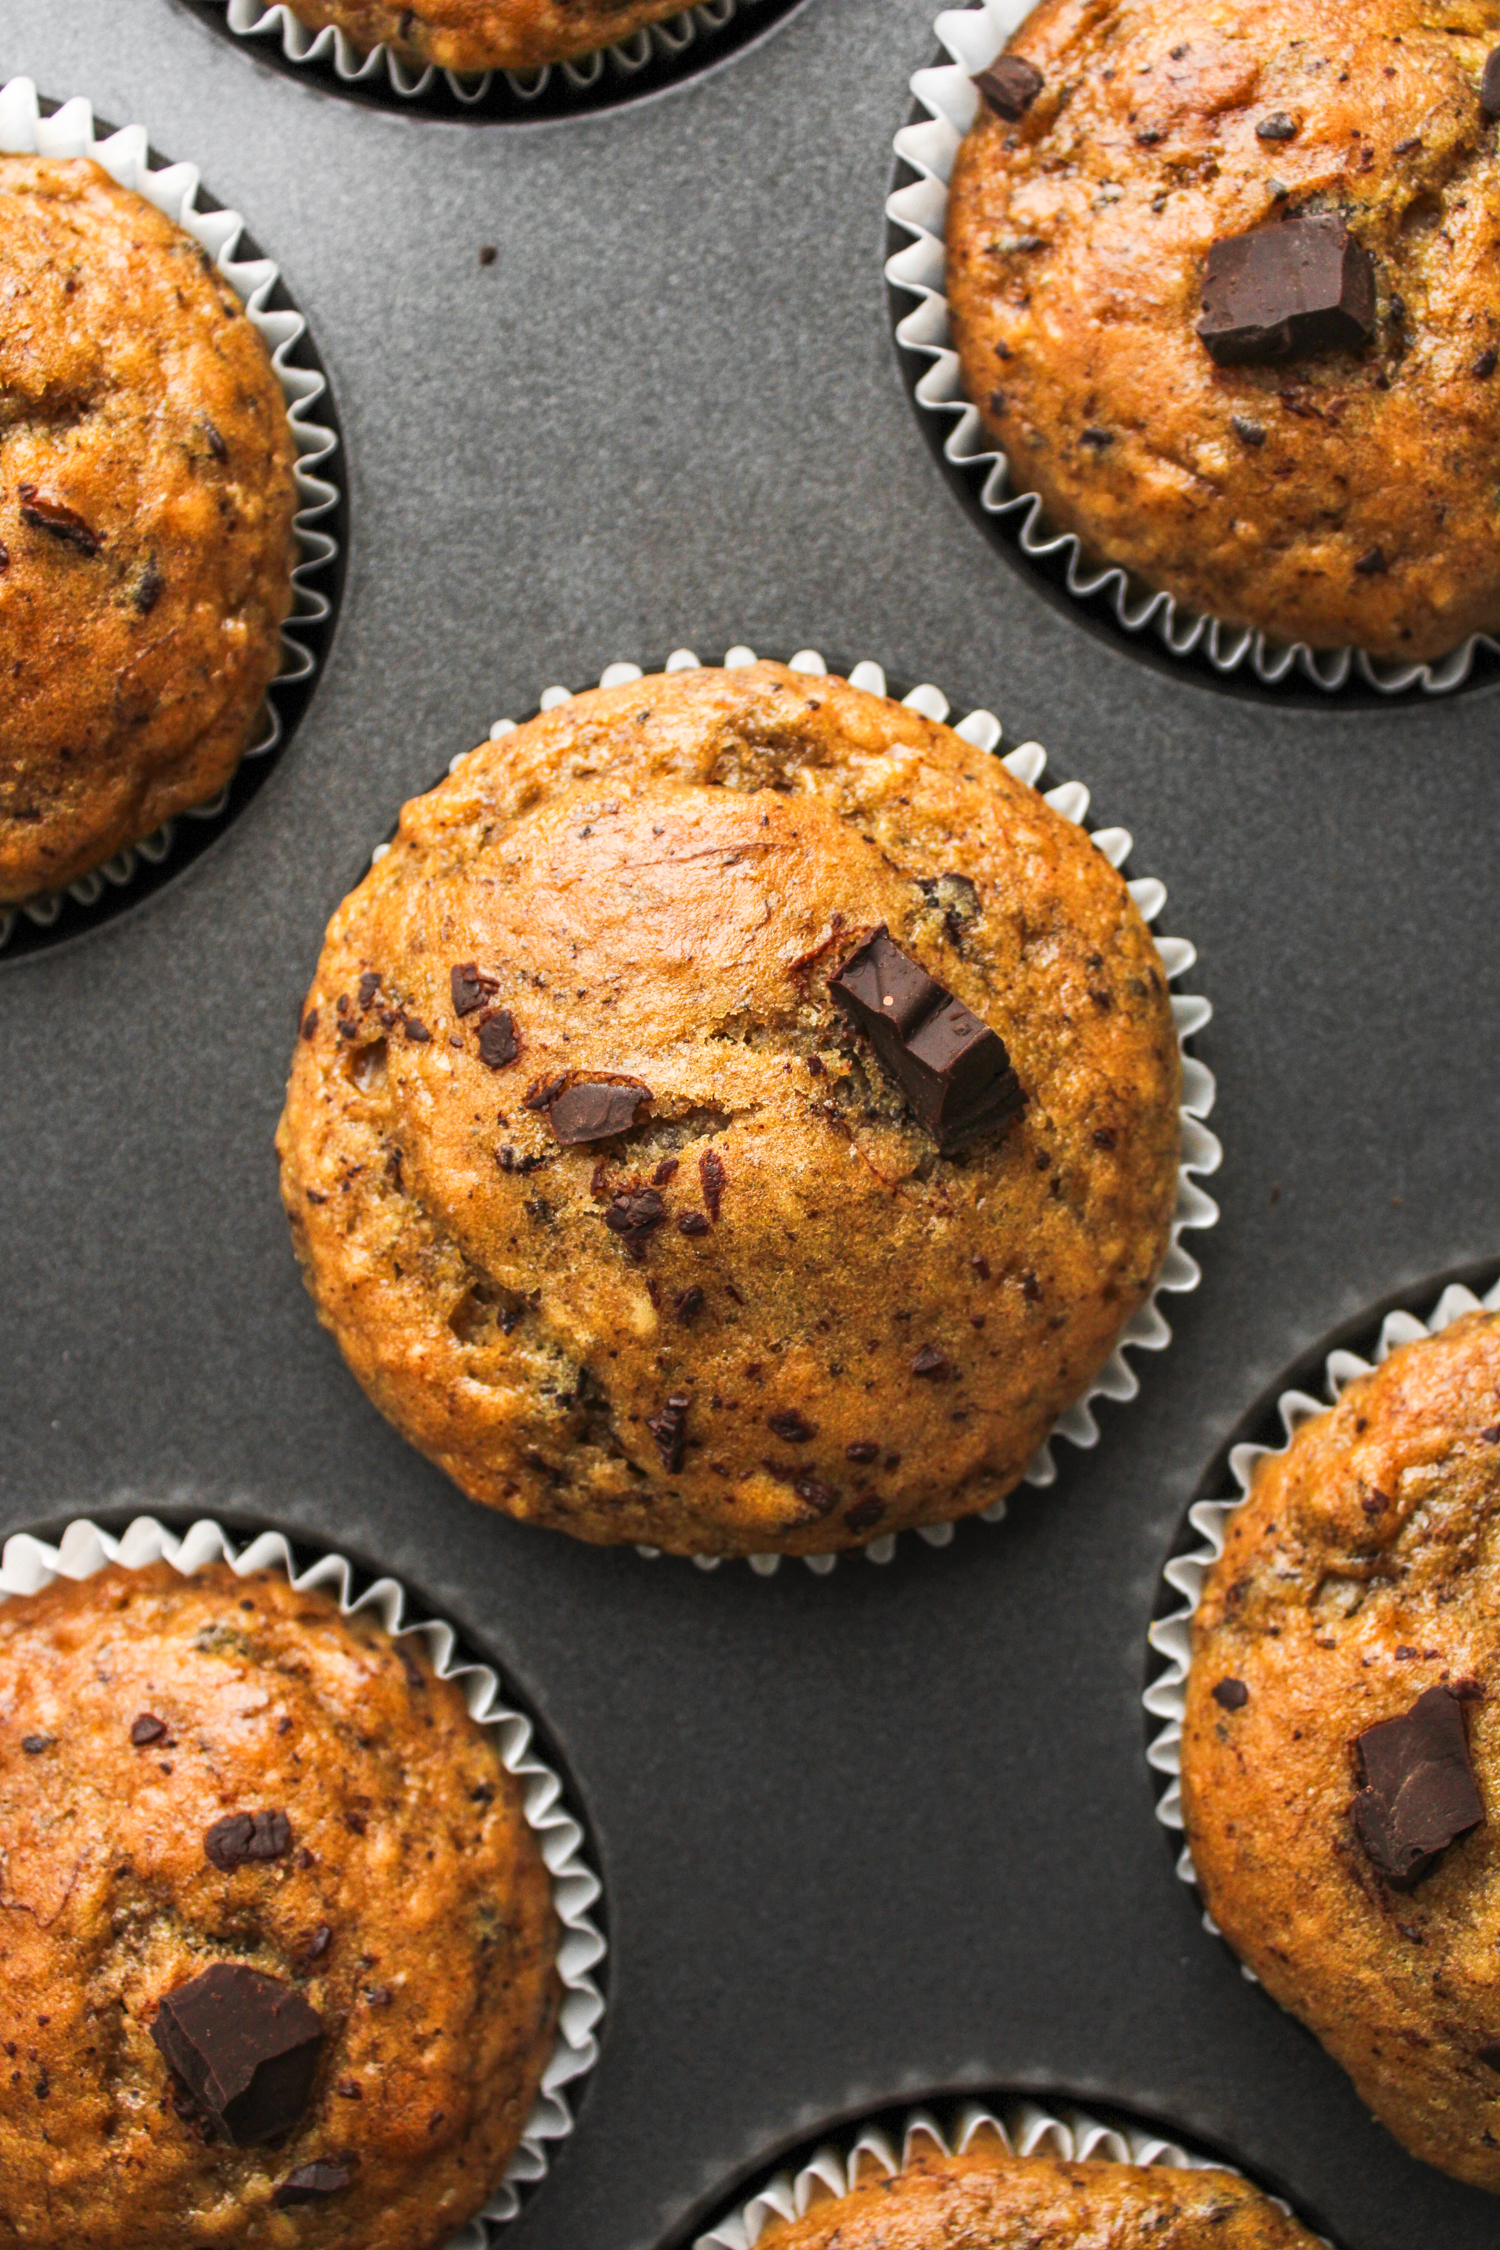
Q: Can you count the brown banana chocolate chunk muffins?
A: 7